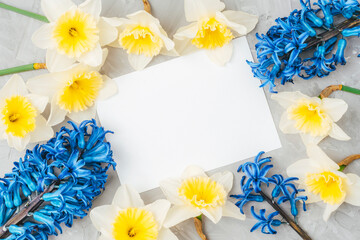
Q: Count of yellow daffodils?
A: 9